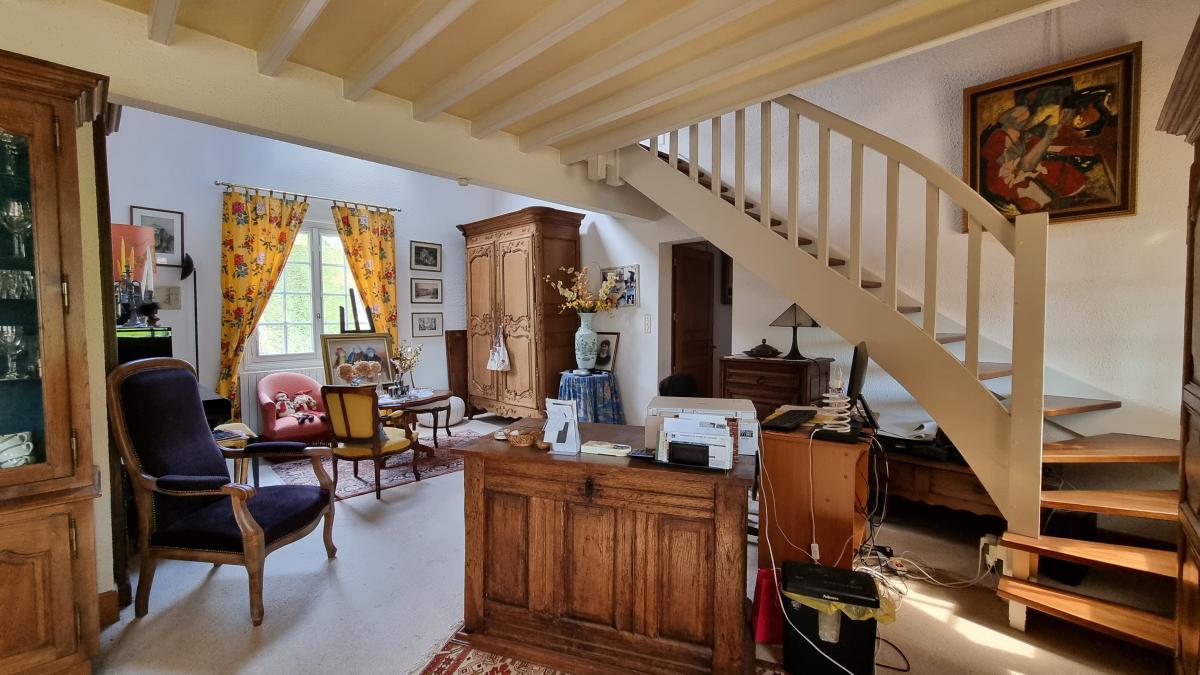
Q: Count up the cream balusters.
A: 12